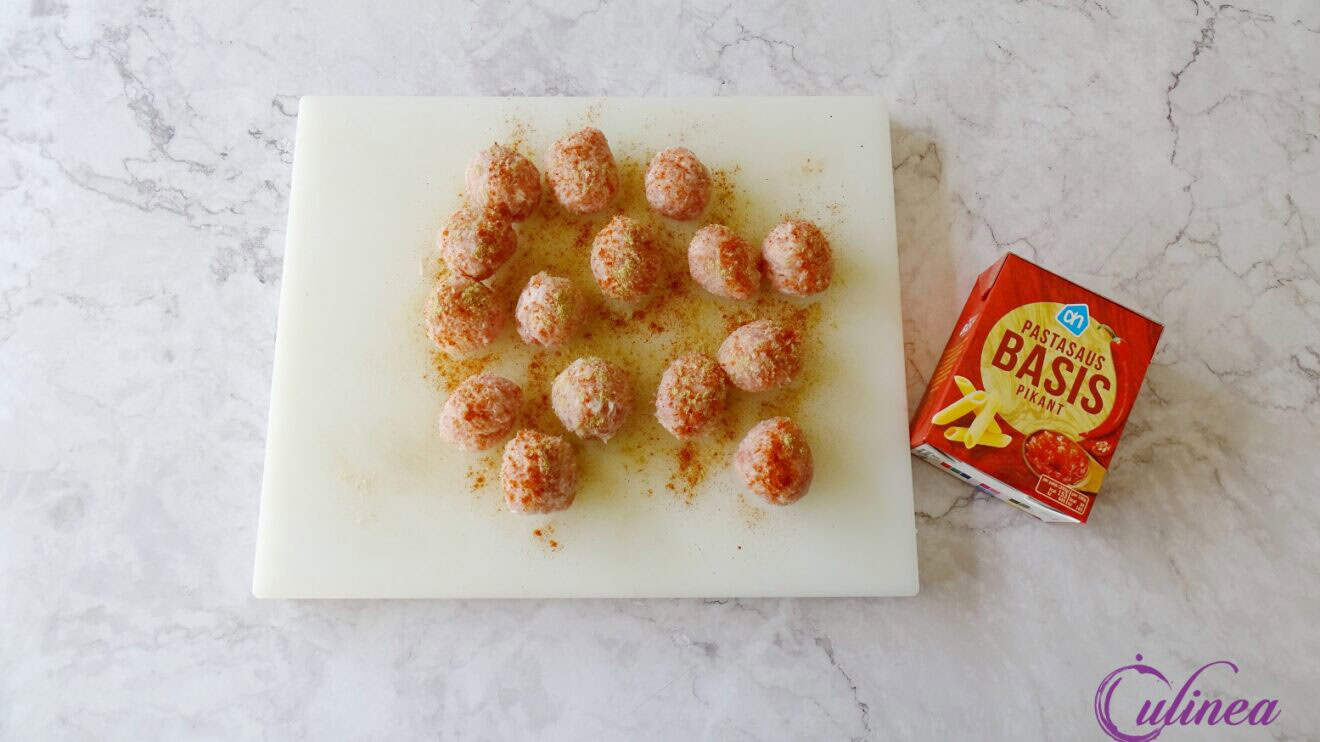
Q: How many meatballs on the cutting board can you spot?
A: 15